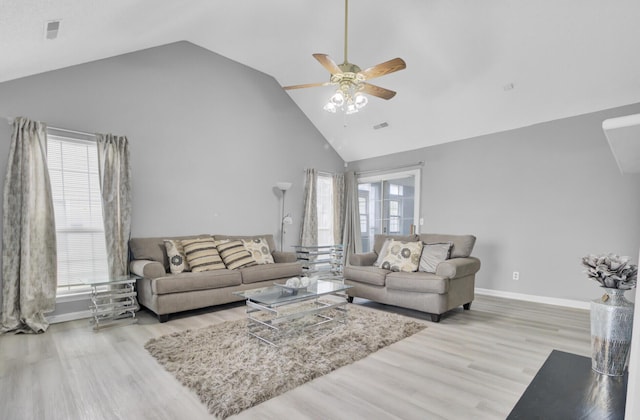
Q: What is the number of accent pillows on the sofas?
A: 7